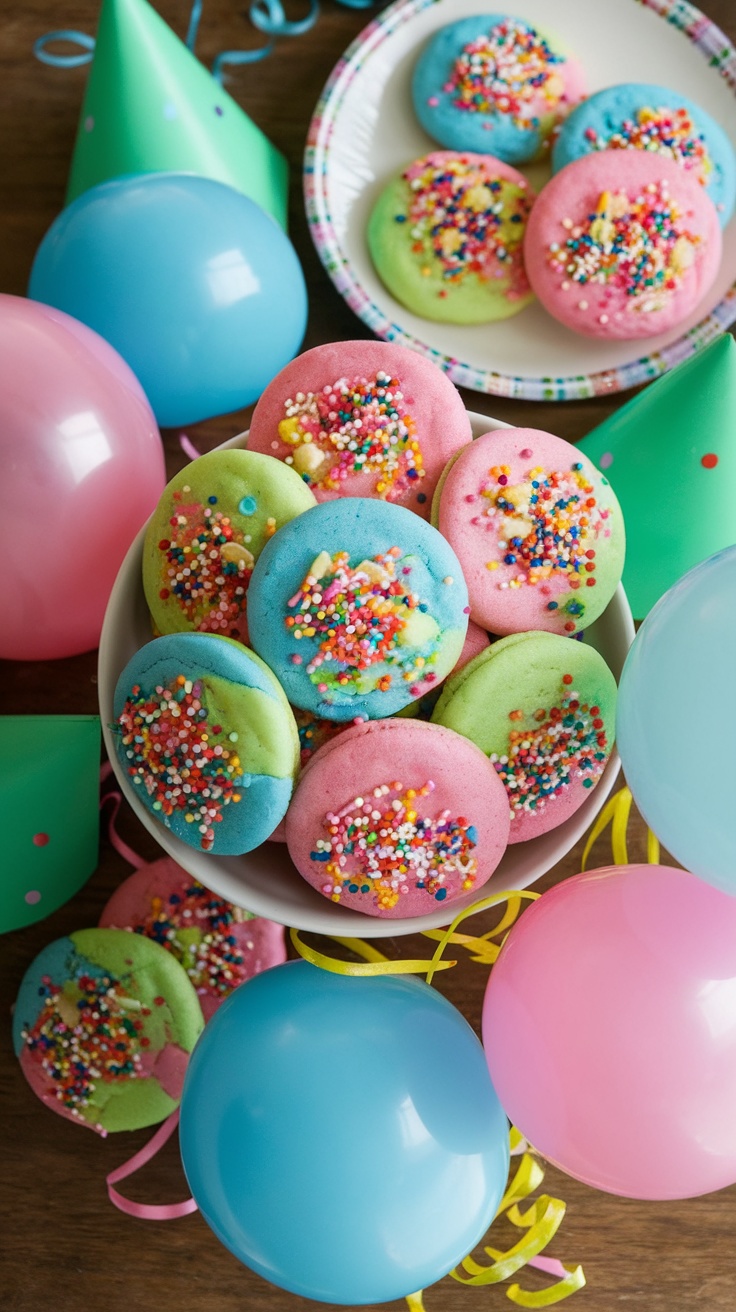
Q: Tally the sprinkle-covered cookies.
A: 13